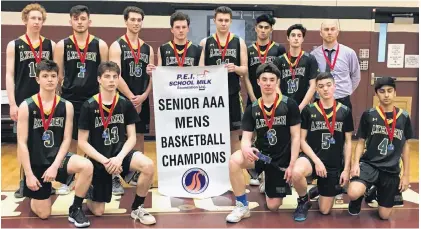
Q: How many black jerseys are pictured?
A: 12